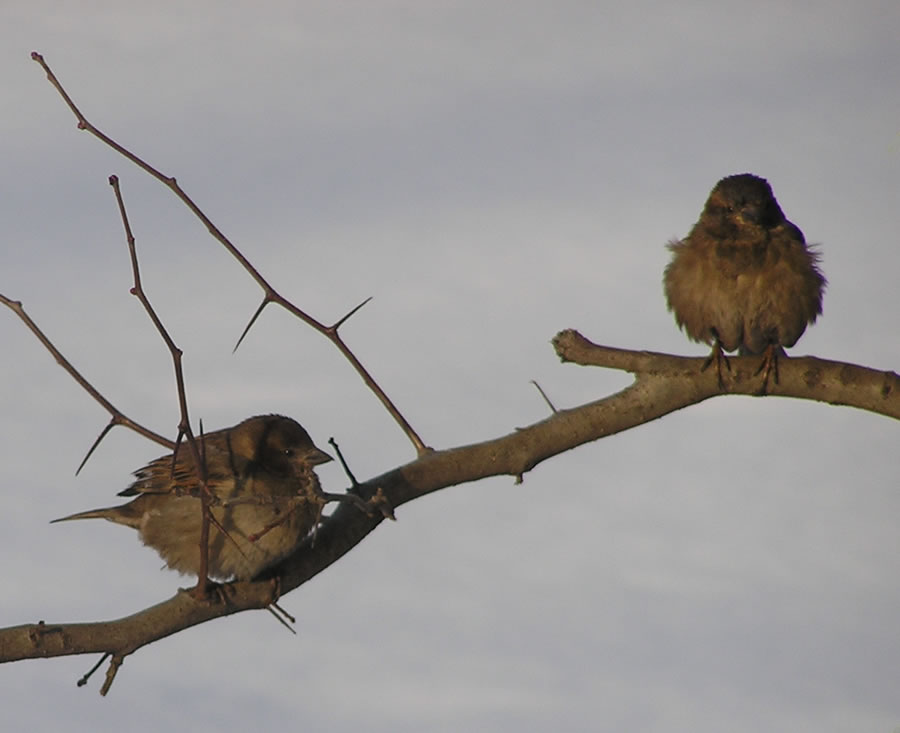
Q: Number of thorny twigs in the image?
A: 3